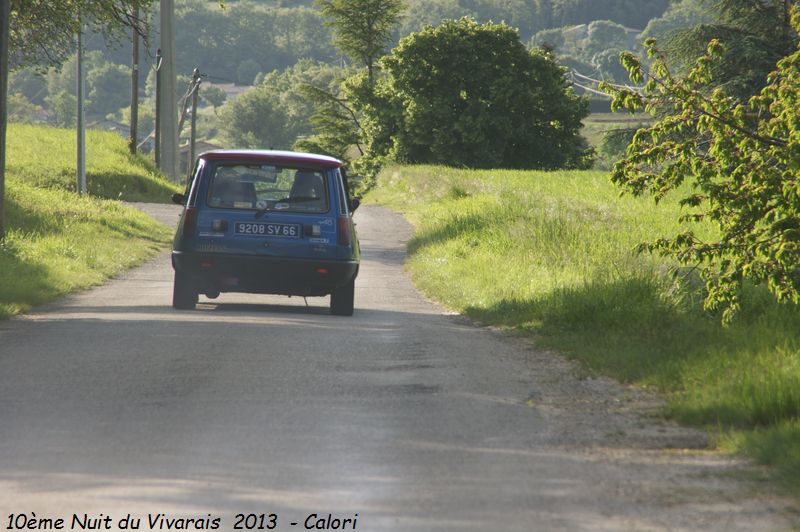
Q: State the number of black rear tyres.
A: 2